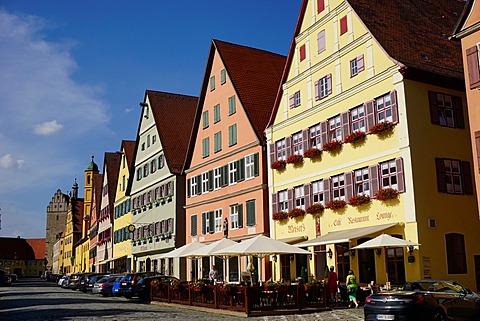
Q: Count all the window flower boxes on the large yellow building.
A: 12